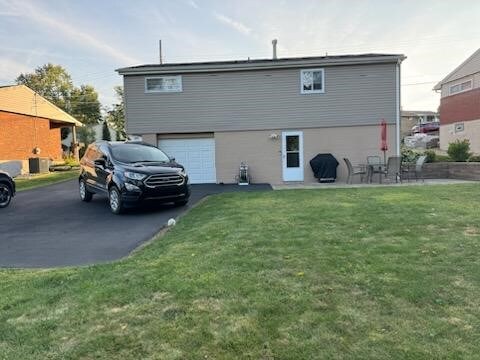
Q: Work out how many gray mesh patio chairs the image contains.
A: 4